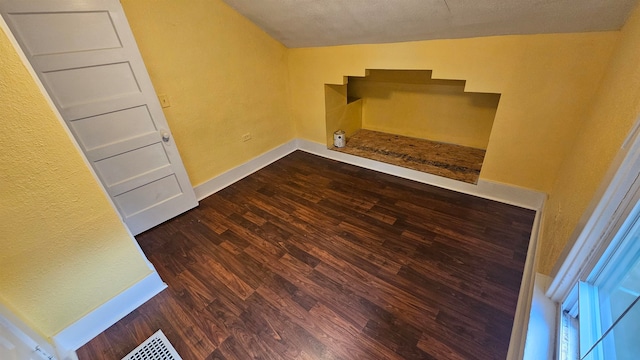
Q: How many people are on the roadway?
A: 0